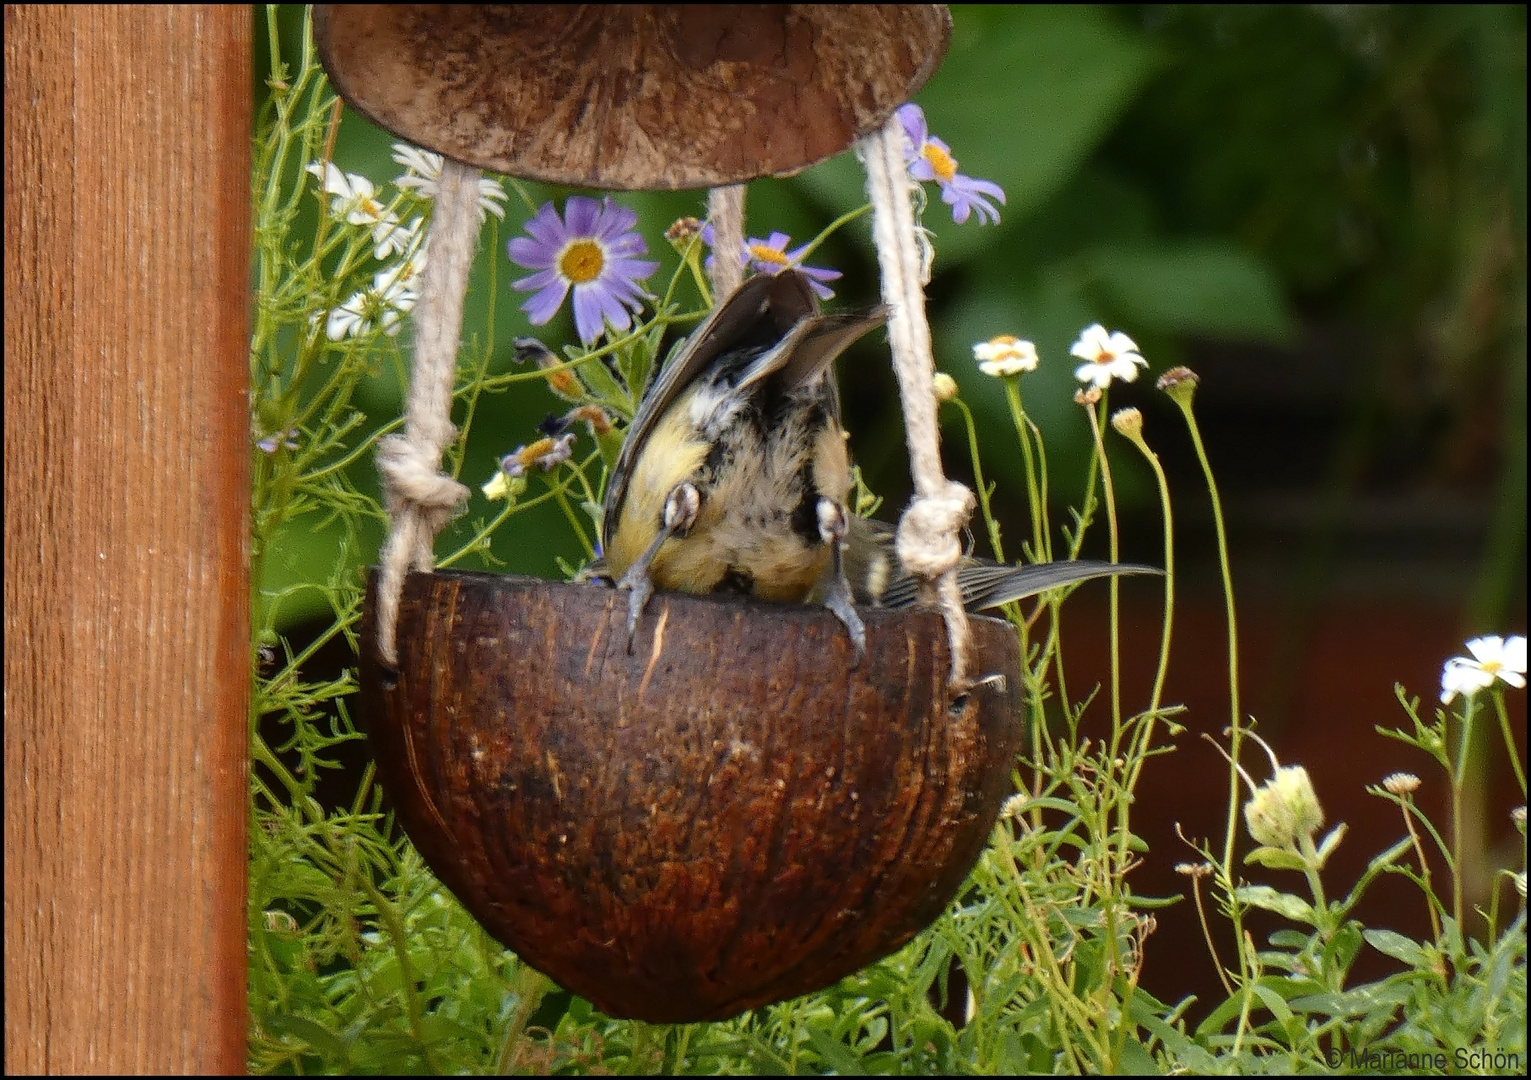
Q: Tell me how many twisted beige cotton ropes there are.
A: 3